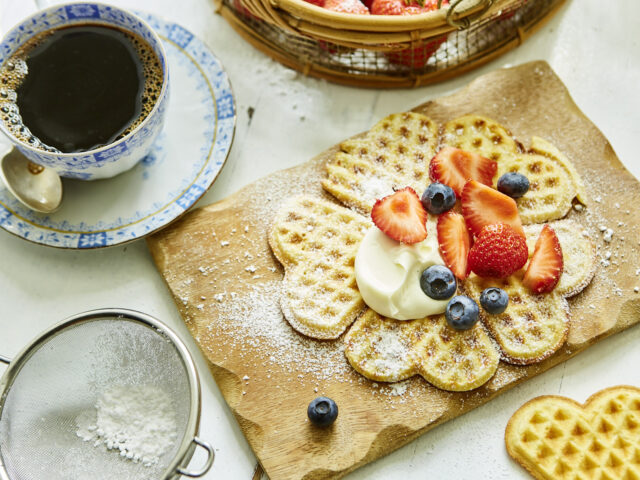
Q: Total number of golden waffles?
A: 6